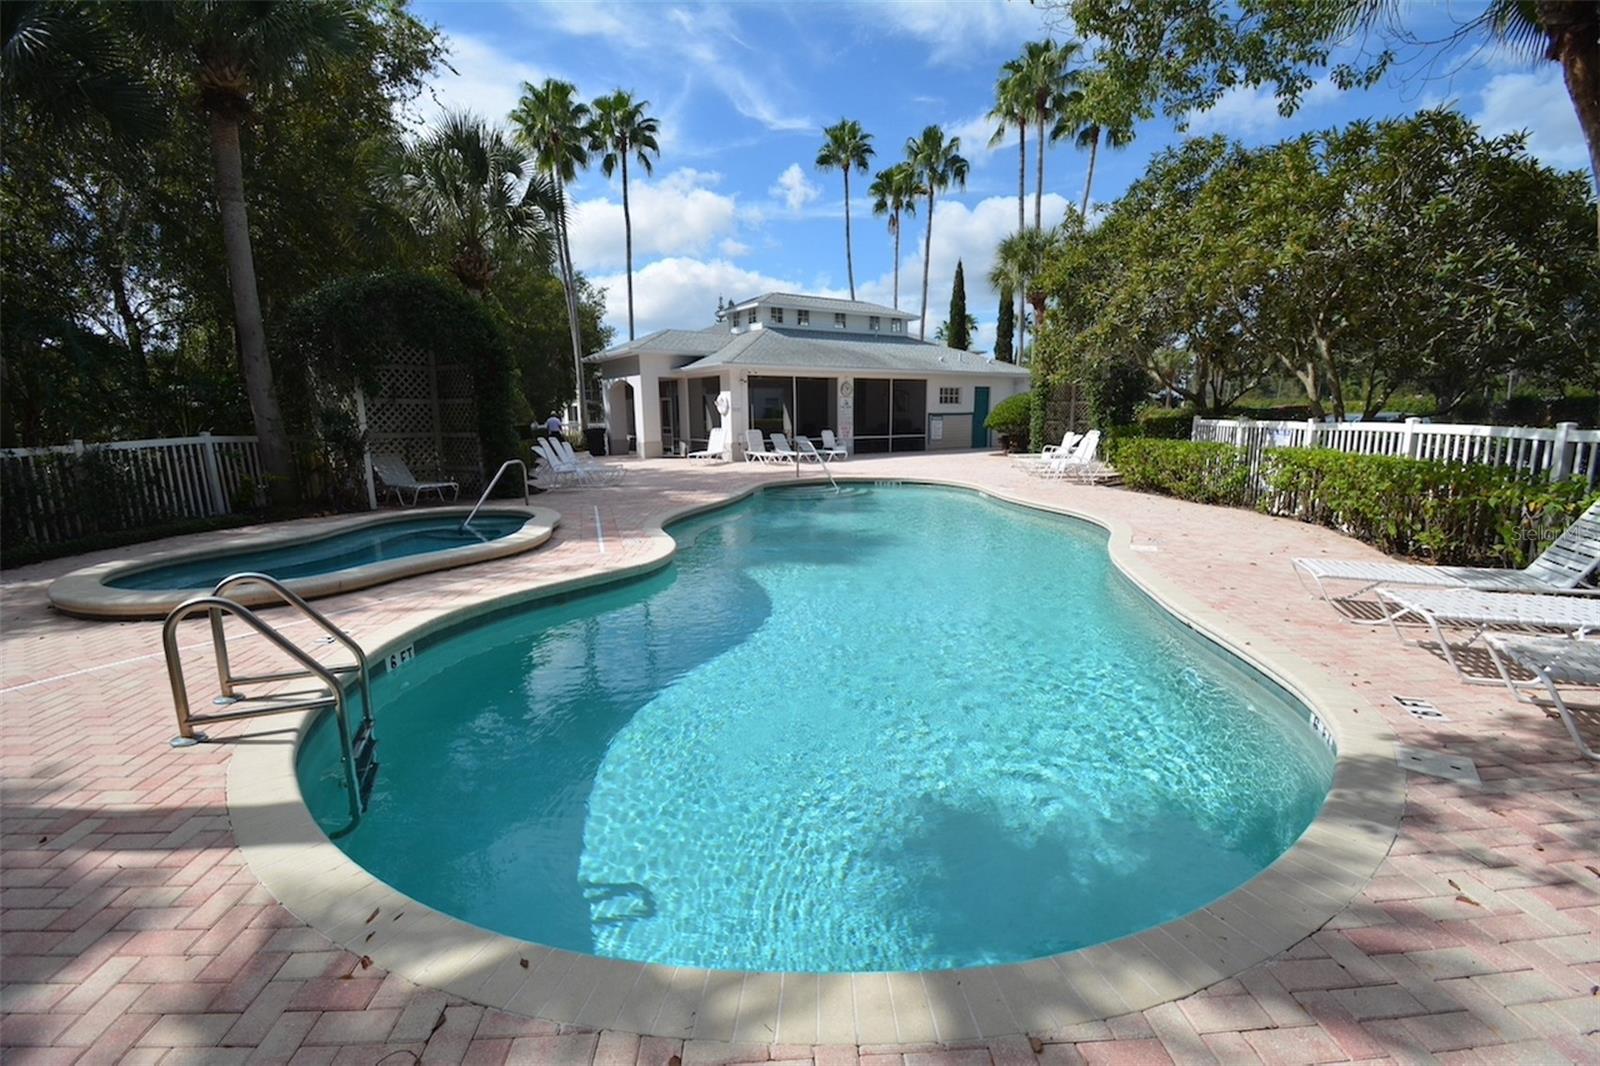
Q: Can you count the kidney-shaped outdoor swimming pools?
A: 2